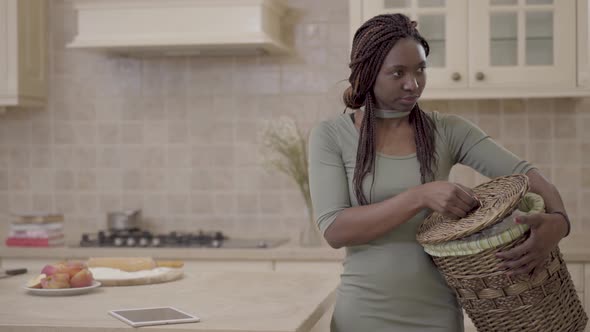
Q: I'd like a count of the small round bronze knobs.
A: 2